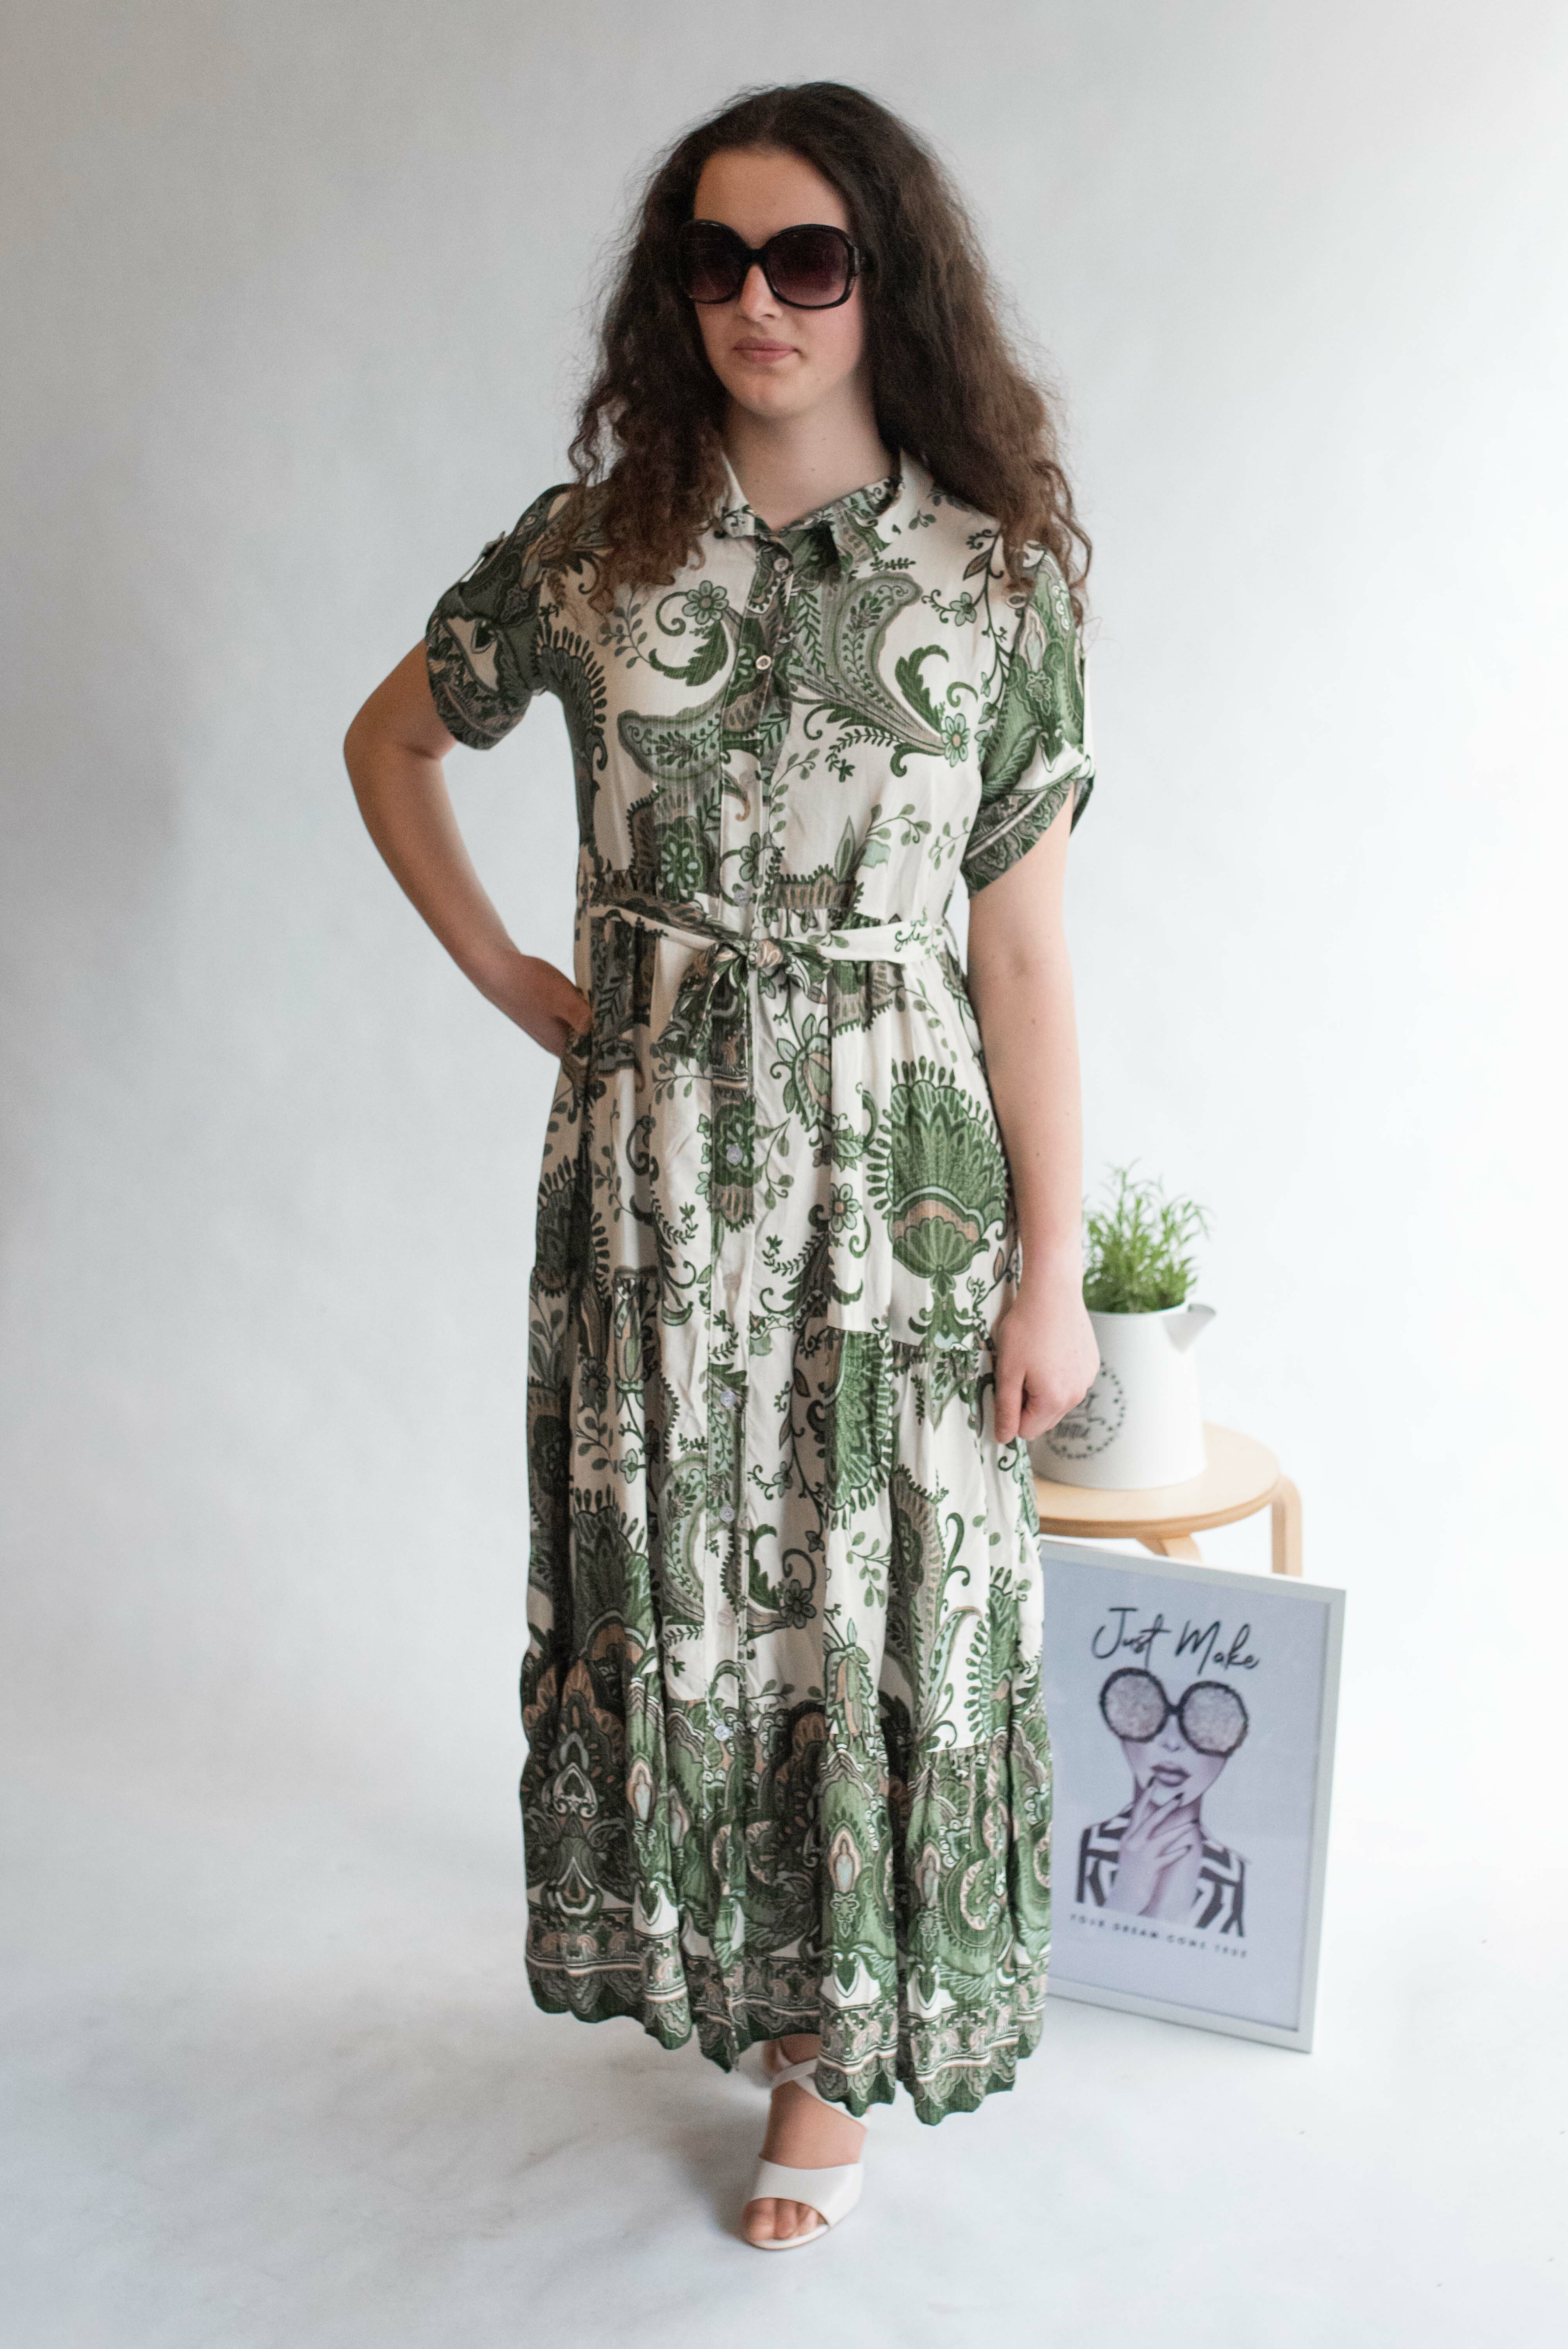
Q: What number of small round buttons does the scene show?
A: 10